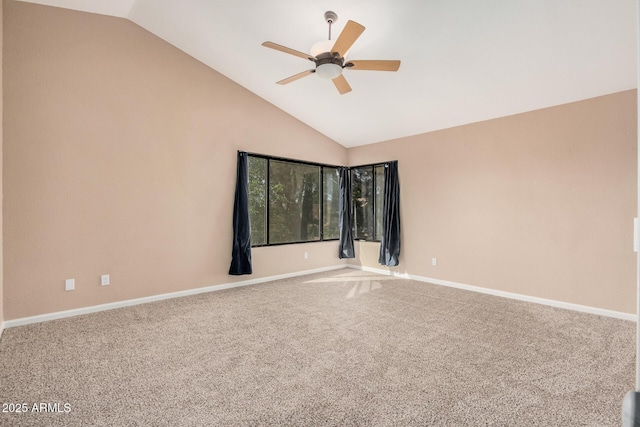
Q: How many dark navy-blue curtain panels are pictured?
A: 3